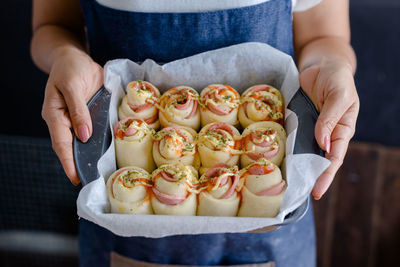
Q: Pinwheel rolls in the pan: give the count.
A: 12